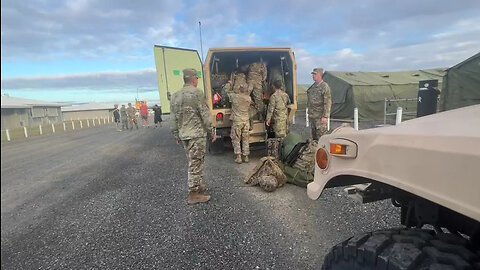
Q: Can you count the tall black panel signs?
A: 1